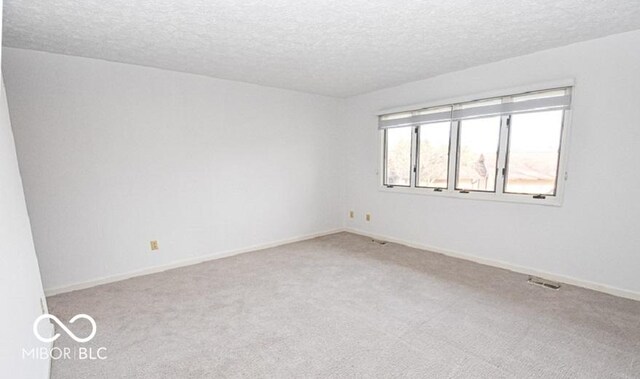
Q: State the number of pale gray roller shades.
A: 2